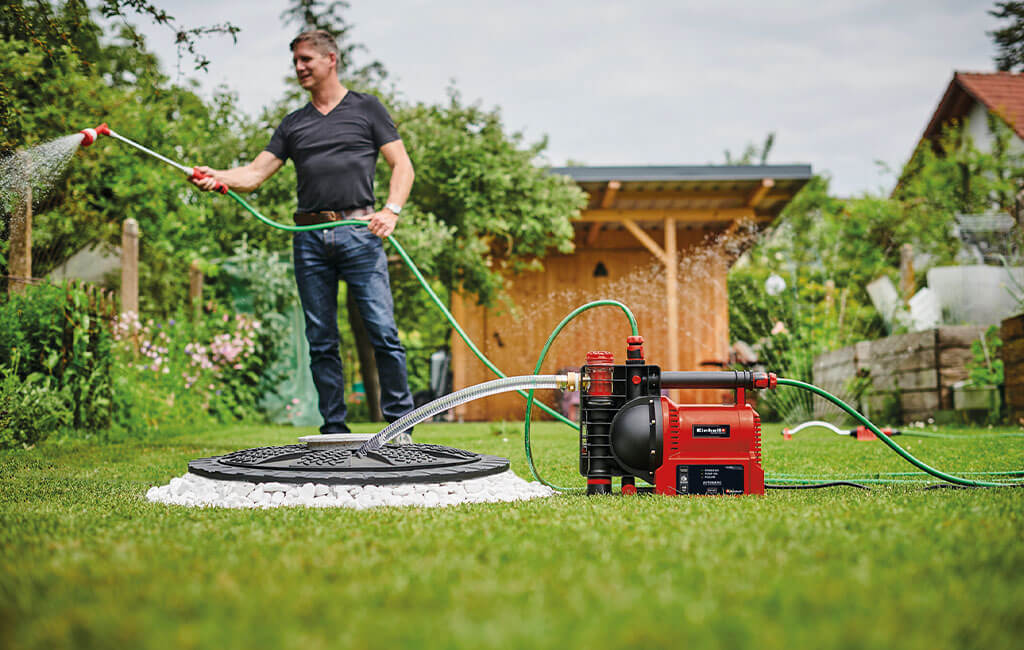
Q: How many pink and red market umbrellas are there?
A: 0